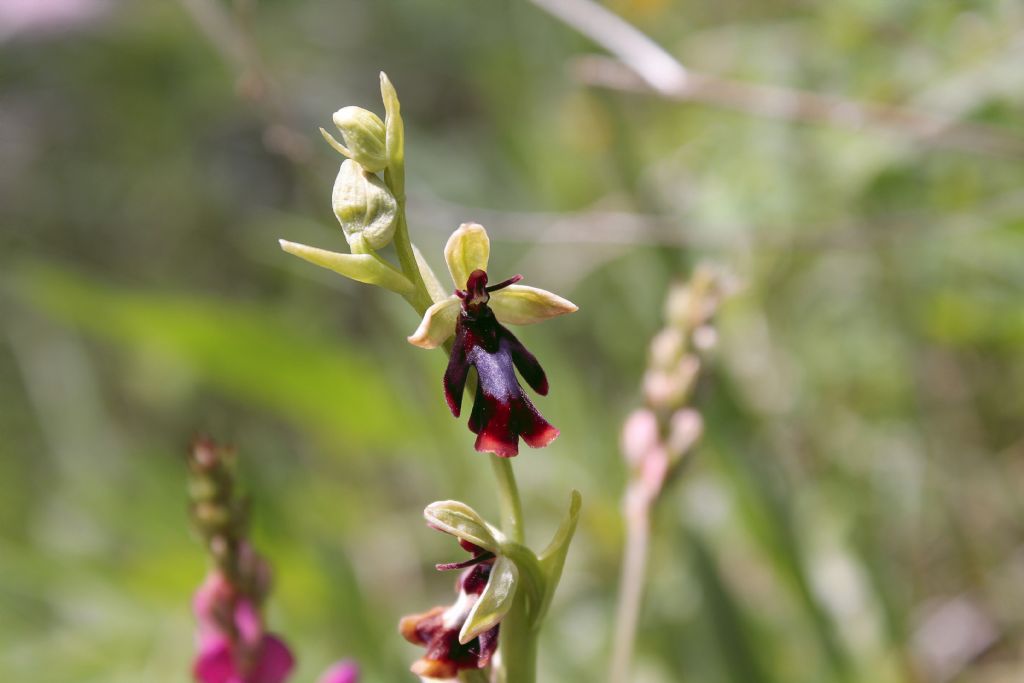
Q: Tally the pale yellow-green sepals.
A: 5